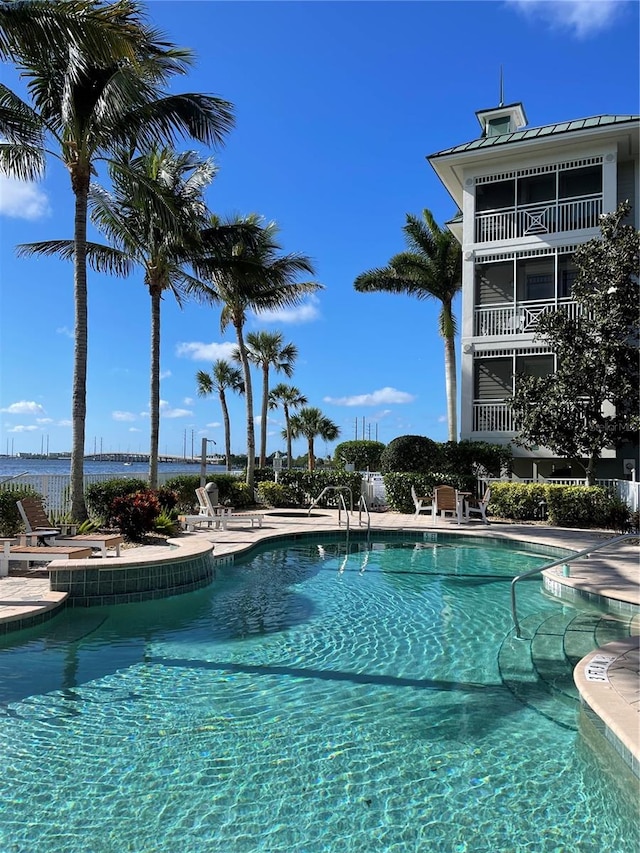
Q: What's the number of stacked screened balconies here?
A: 3